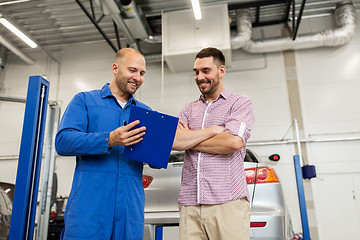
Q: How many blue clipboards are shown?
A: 1